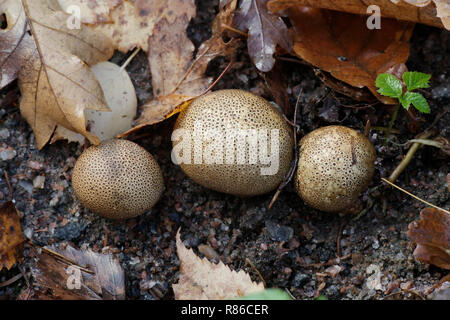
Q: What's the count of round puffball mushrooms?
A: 3